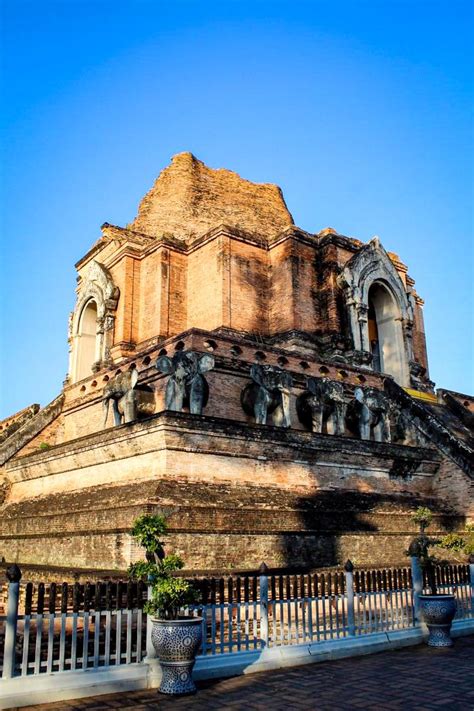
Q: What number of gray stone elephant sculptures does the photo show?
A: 5